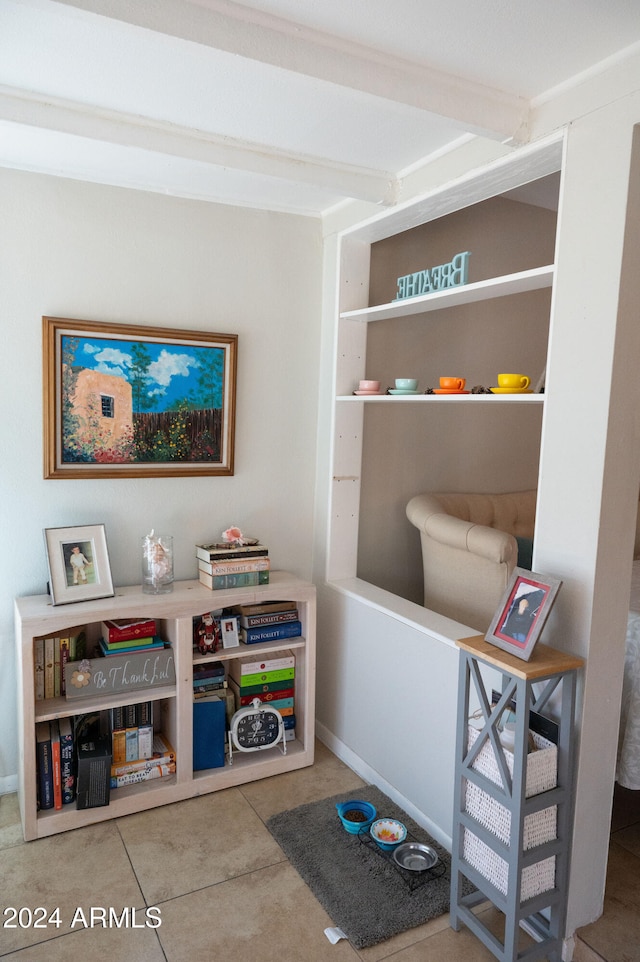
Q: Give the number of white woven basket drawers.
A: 3